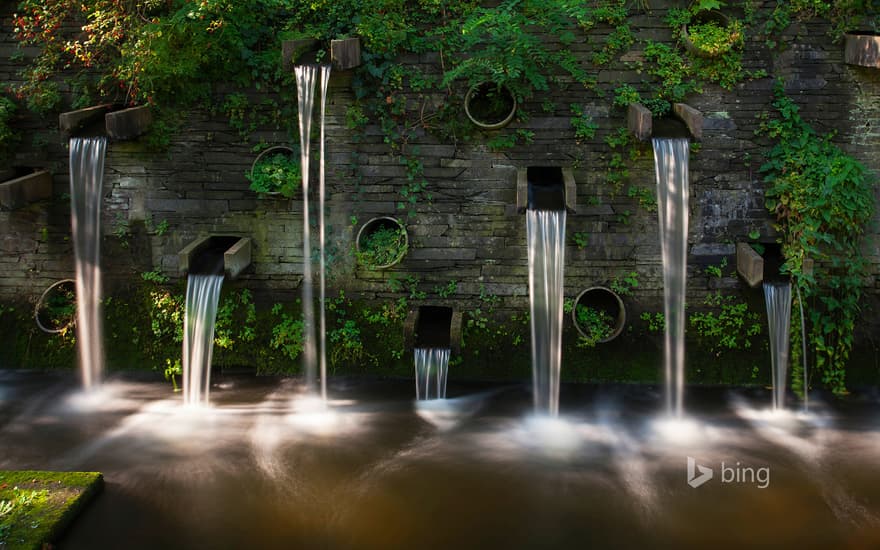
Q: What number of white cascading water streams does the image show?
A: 7